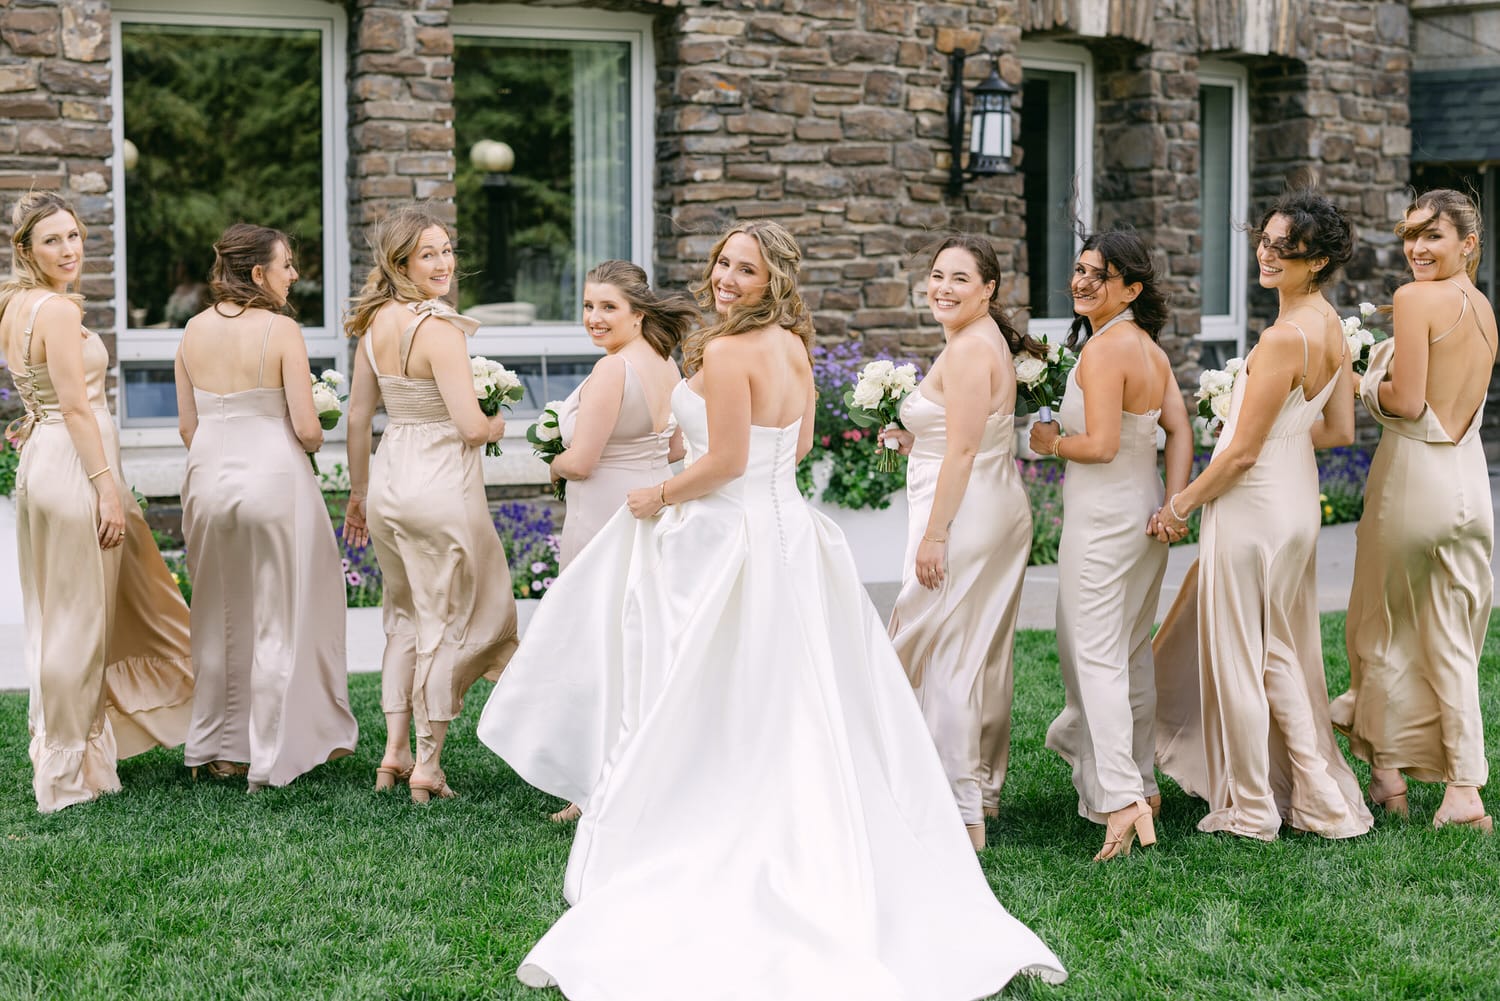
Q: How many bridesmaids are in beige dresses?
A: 8